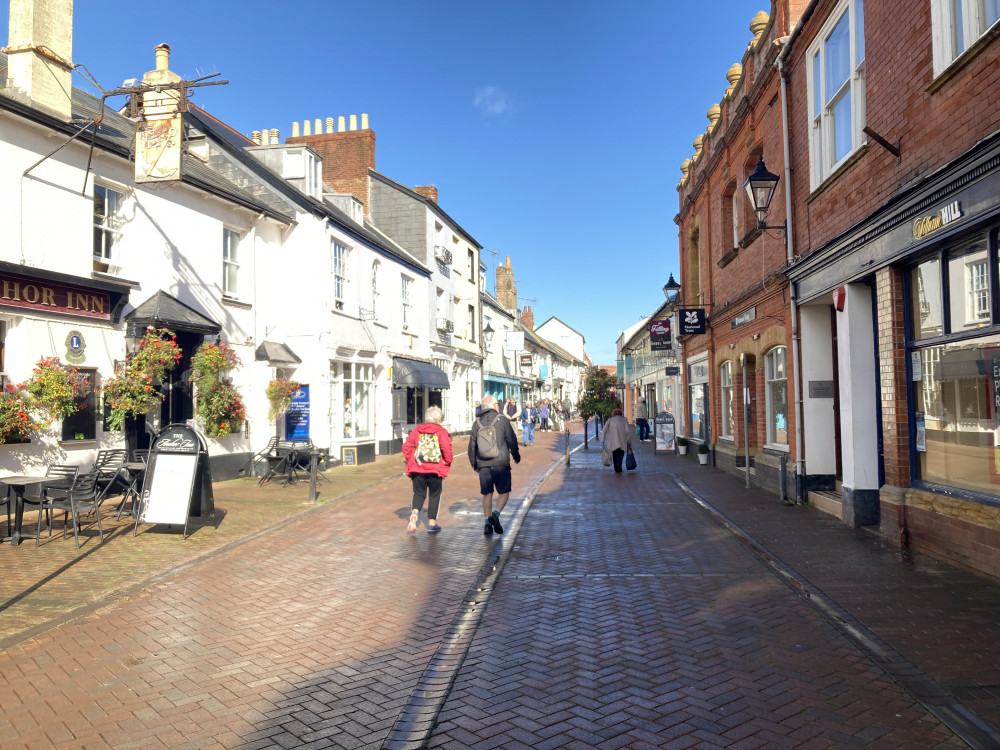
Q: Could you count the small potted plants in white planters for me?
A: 2